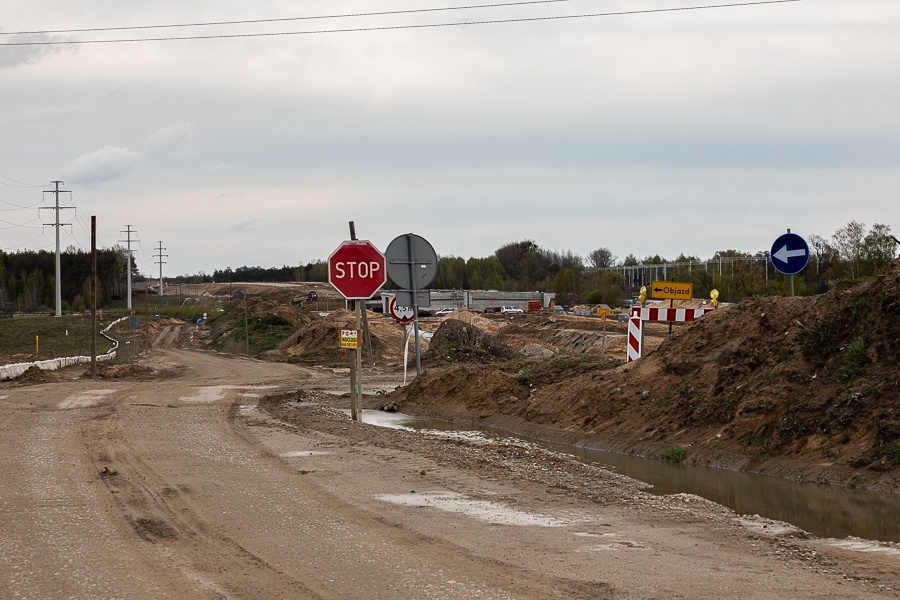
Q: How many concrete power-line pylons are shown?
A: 3